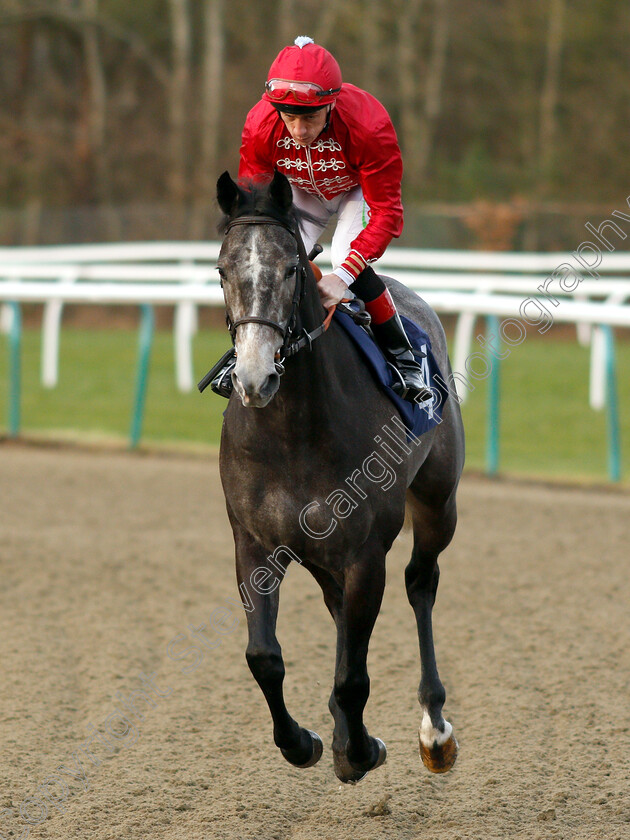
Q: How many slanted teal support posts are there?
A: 4